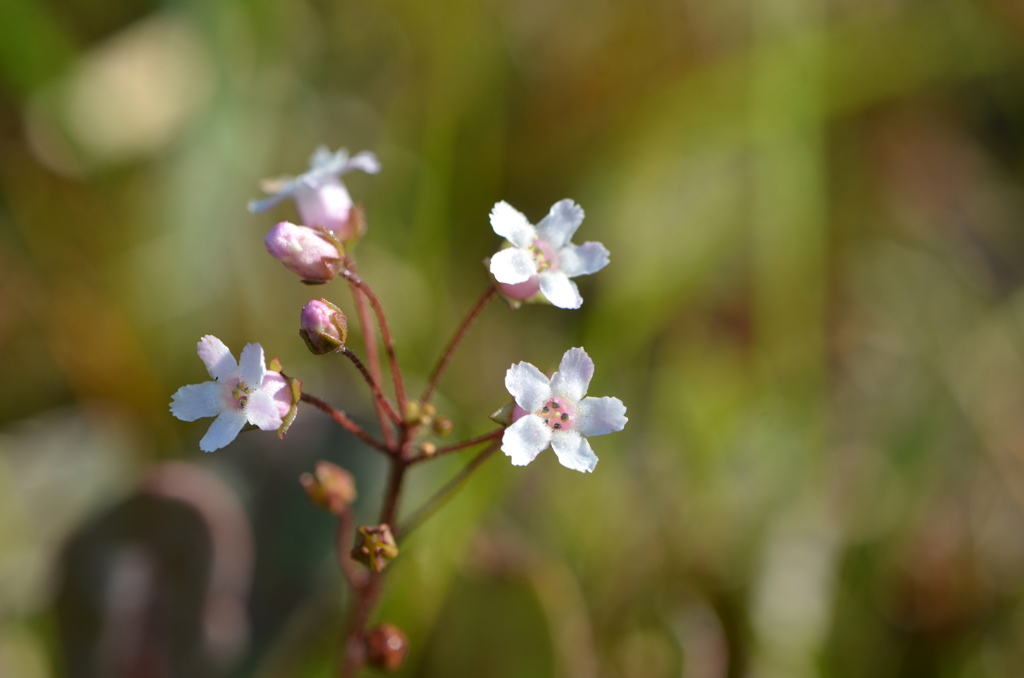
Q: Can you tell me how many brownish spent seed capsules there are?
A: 3